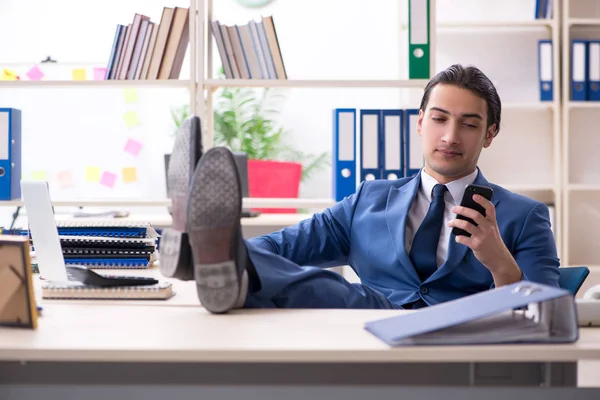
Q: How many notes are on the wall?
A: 12